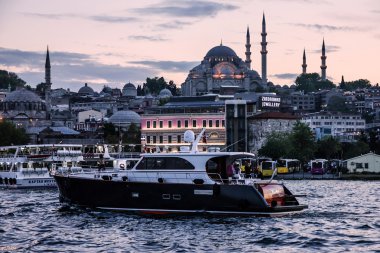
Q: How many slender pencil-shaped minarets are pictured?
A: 5